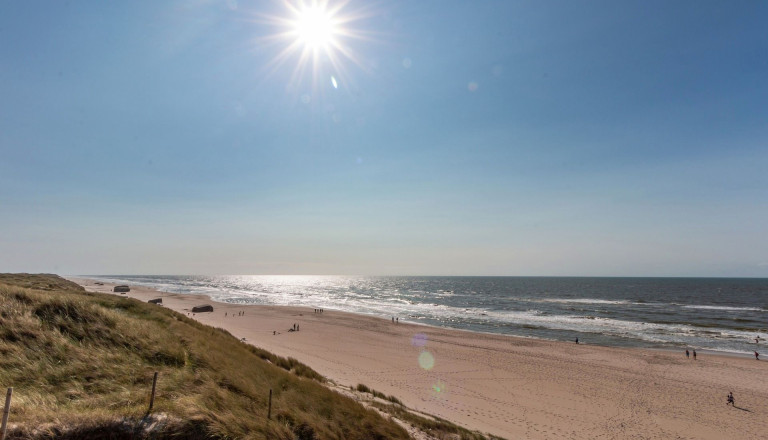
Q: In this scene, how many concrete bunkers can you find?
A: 3